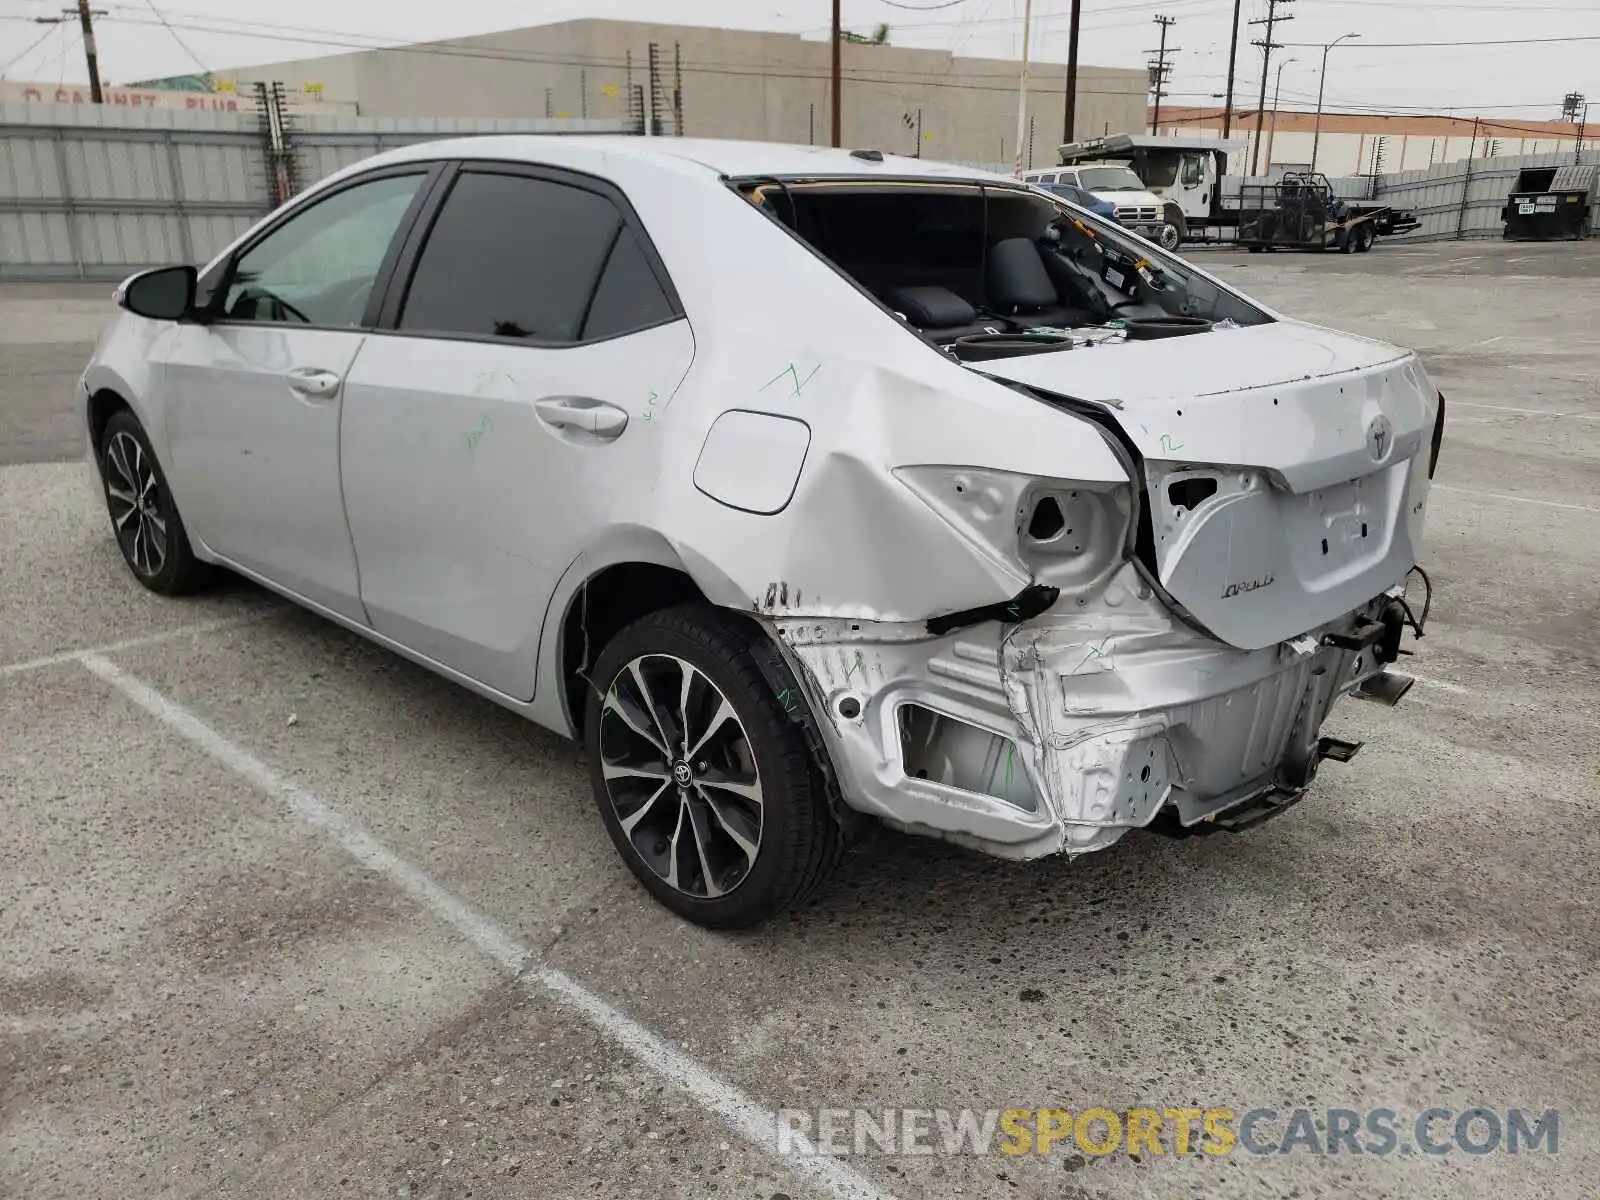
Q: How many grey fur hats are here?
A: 0